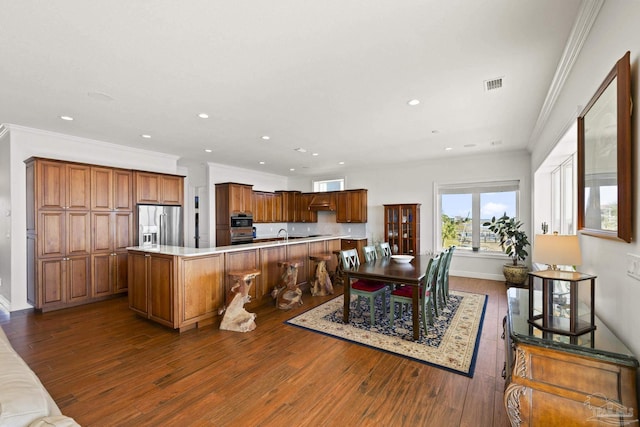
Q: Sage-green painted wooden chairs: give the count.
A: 6